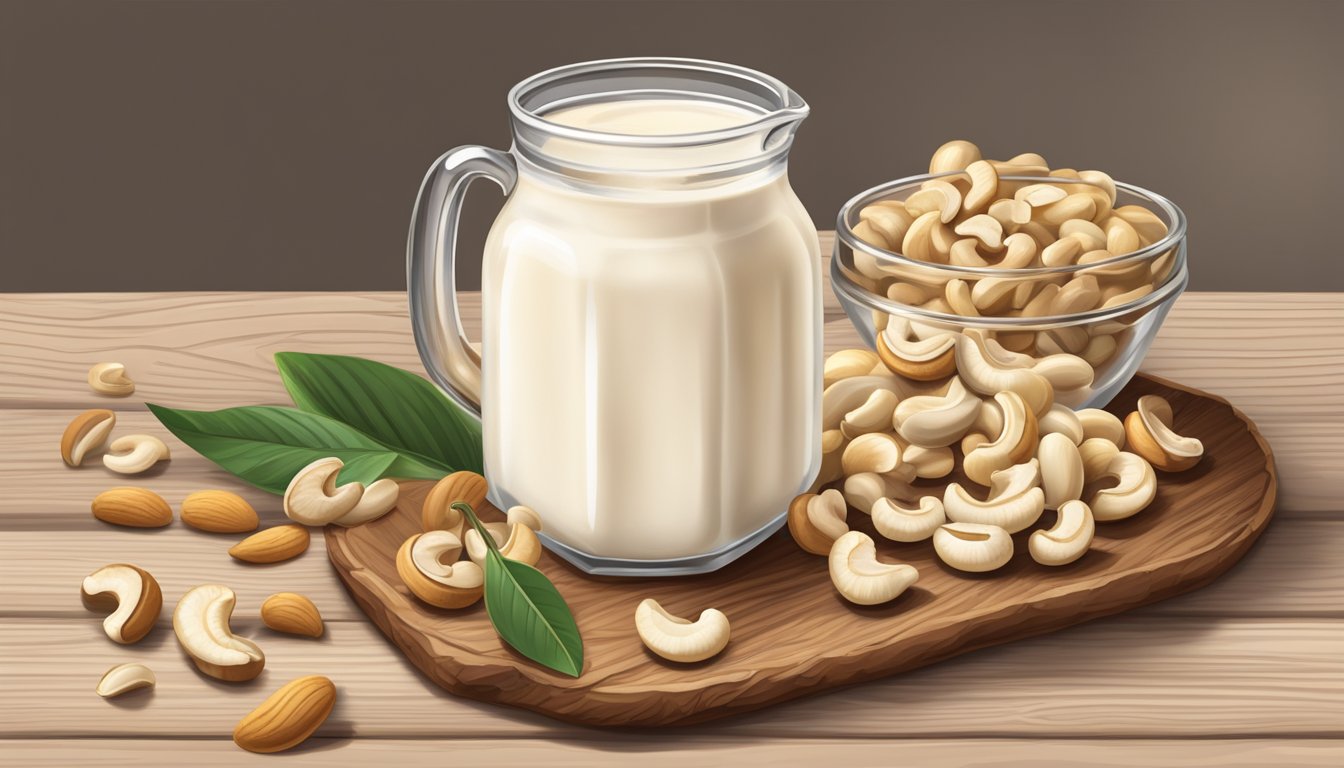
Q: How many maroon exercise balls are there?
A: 0